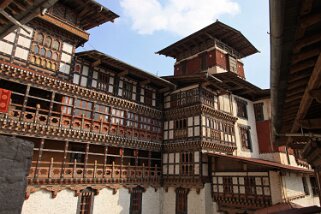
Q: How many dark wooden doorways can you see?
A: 3